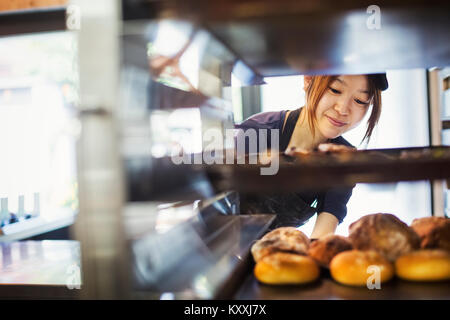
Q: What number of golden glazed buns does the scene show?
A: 3